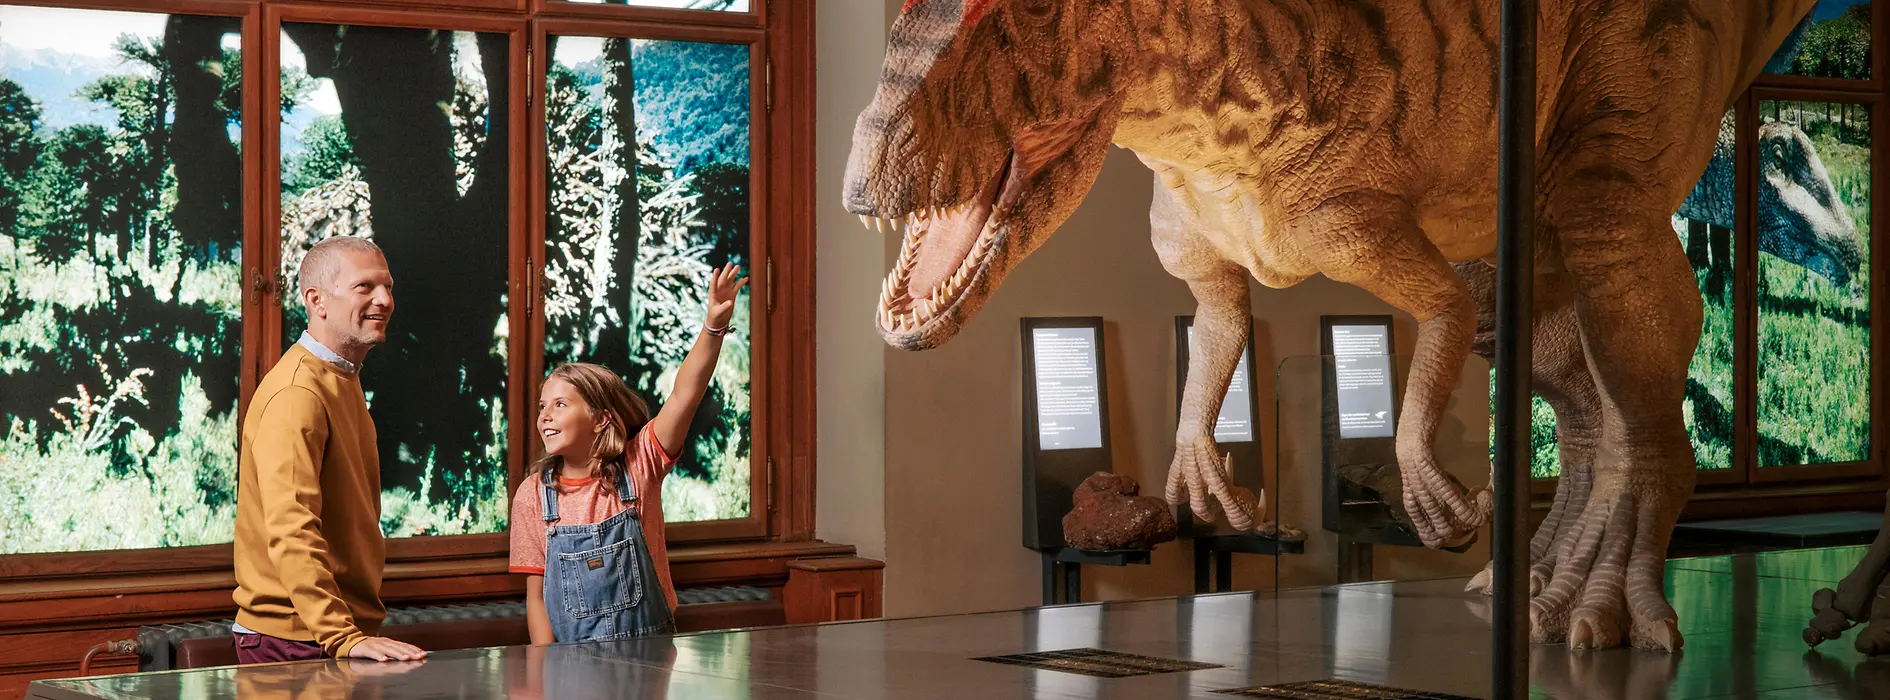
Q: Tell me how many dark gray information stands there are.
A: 3